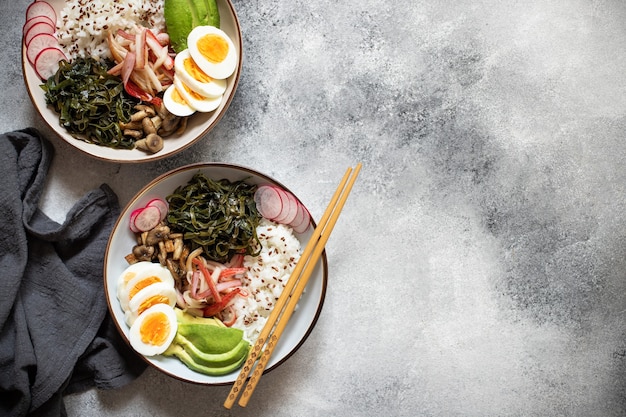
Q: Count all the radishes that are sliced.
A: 13